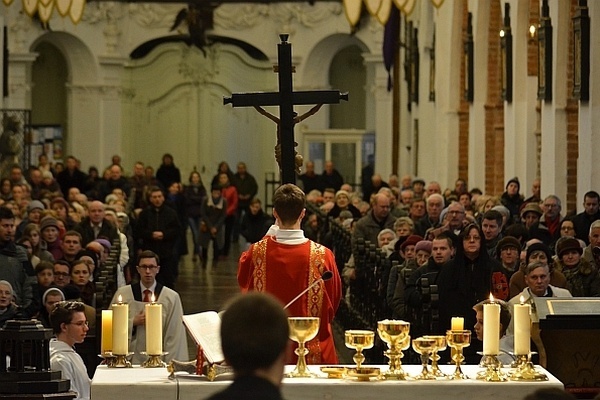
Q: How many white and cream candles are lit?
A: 4